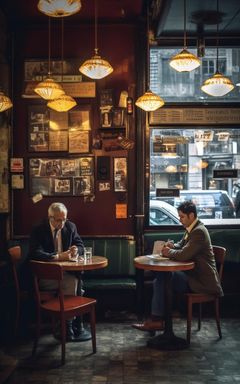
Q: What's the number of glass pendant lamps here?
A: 8